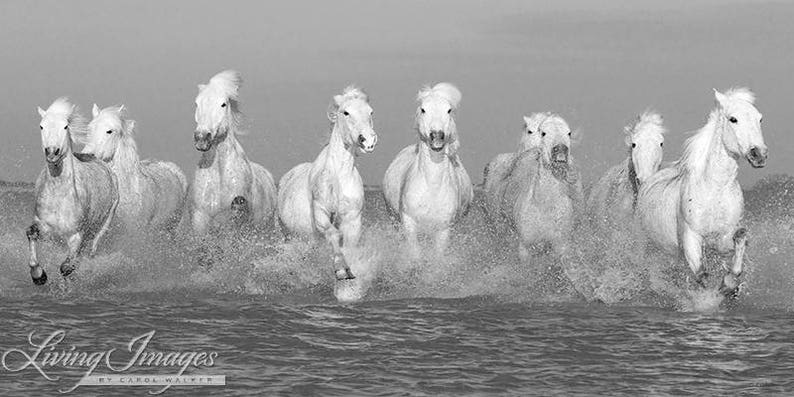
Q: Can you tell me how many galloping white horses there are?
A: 9